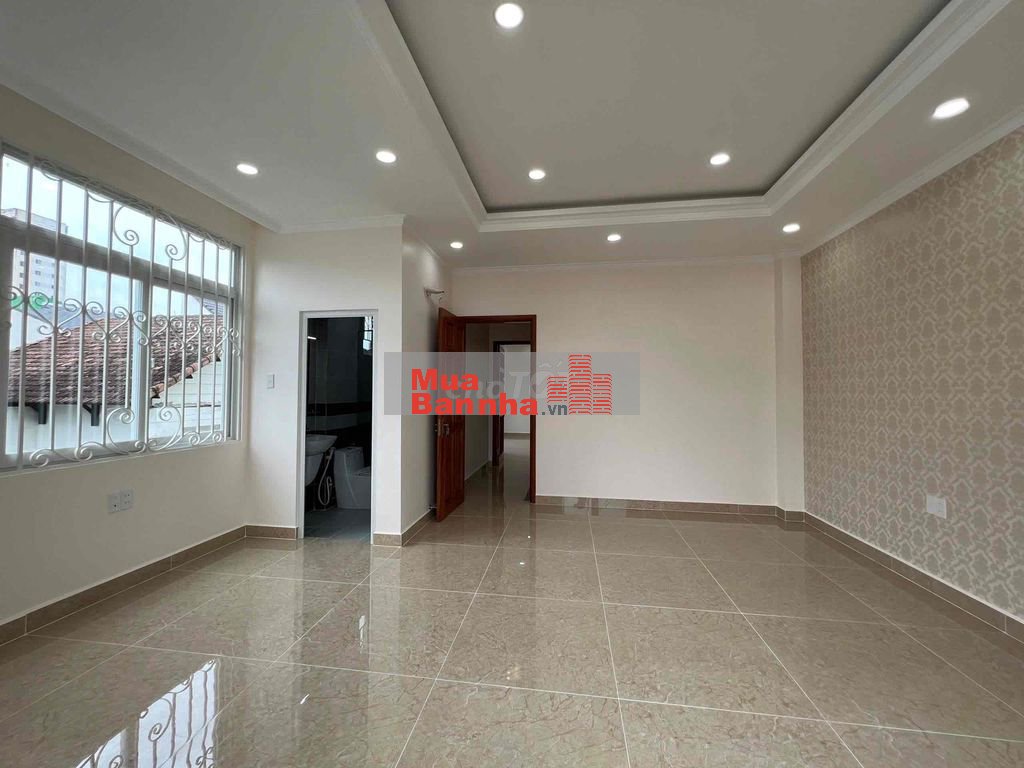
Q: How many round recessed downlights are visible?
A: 9